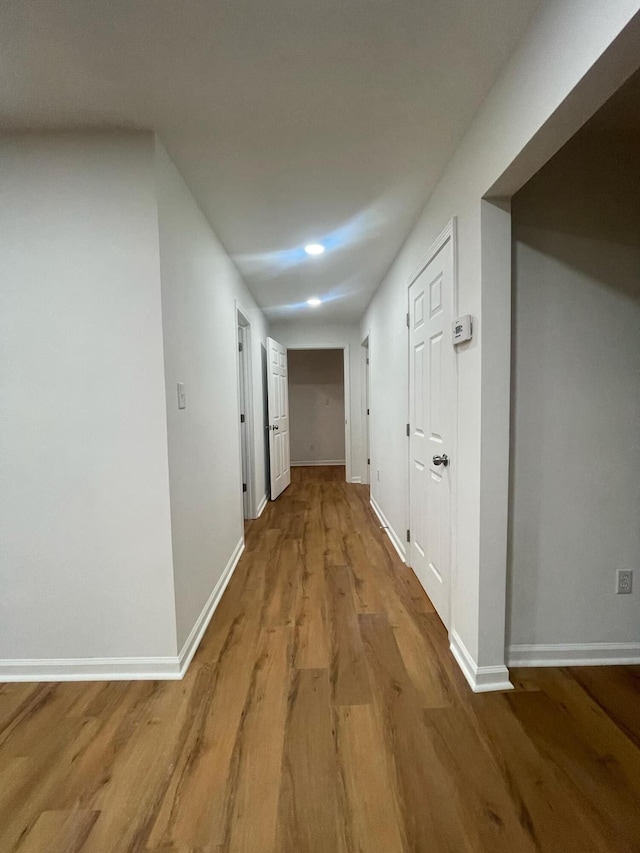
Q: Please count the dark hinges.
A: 9